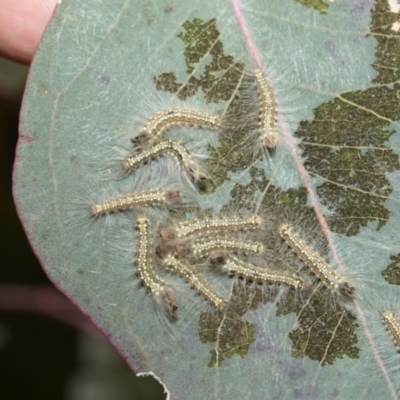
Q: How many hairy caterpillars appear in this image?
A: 11